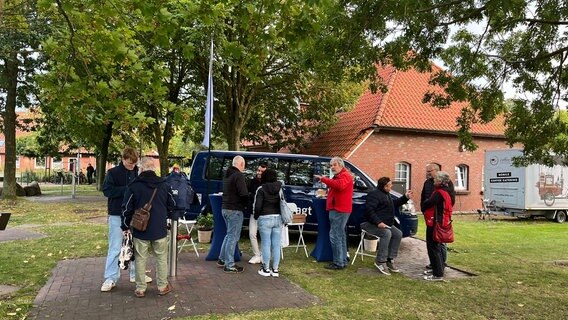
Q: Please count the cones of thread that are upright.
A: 0